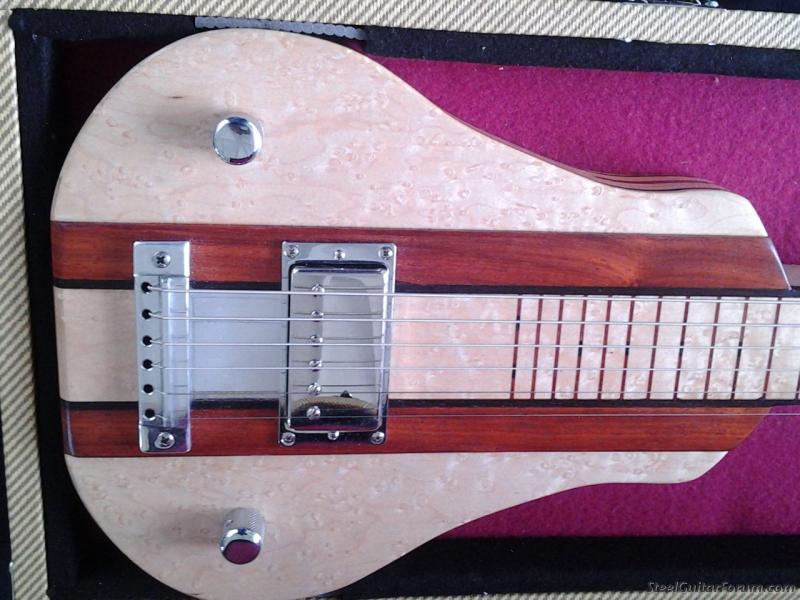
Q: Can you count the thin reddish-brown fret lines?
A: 12